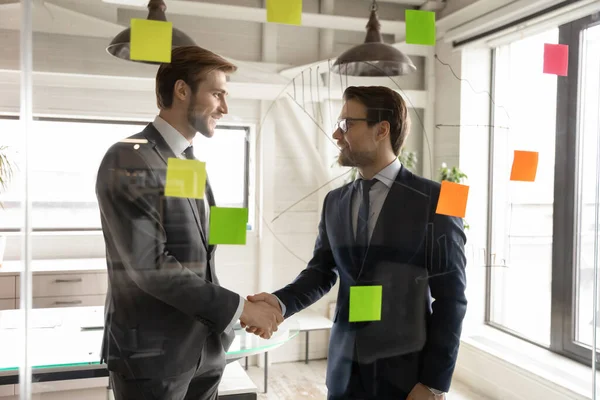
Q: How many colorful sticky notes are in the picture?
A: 9